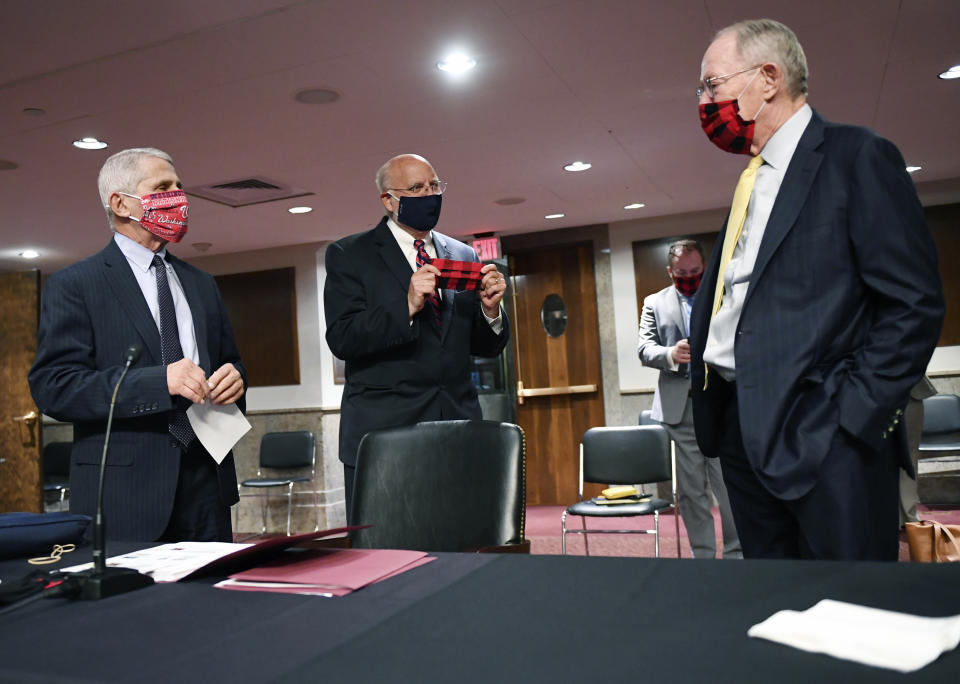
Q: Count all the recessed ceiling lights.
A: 9